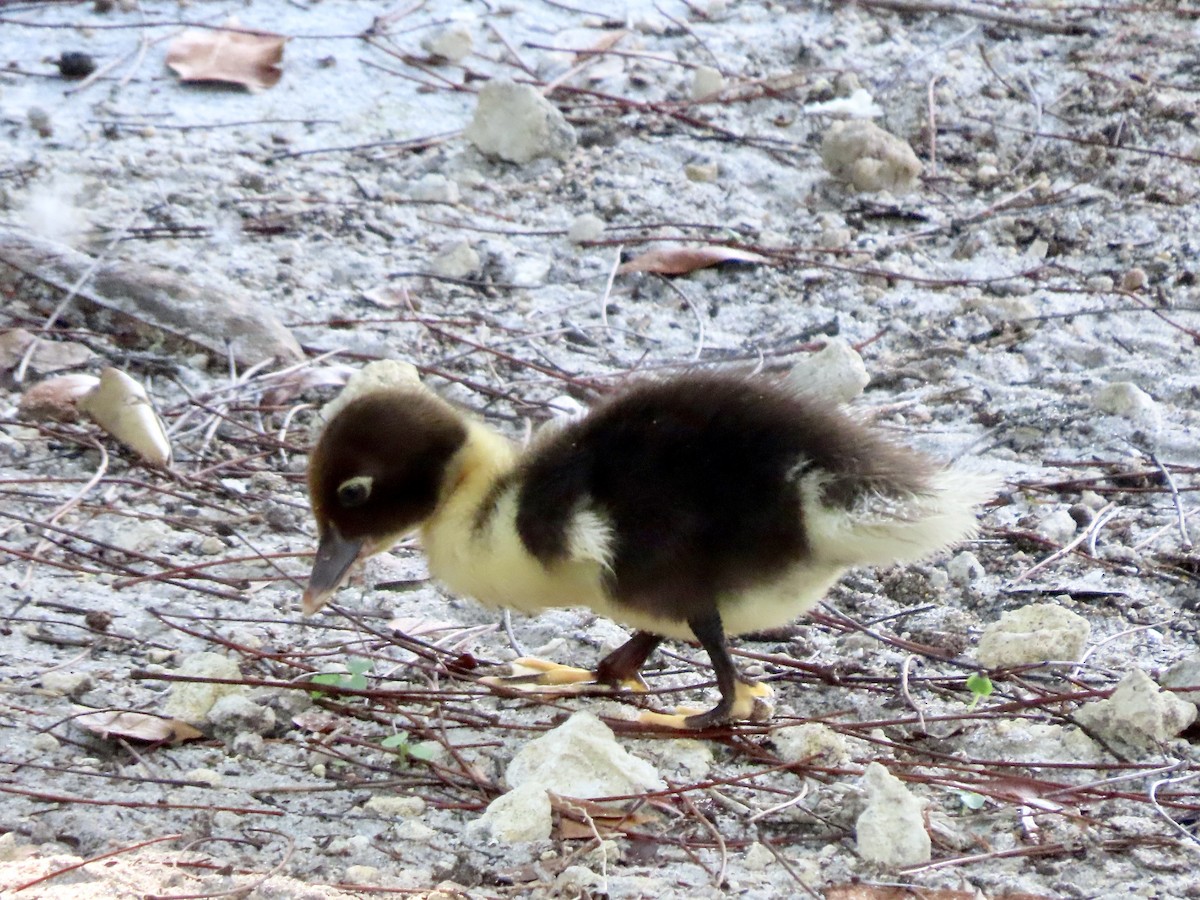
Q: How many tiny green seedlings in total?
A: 4